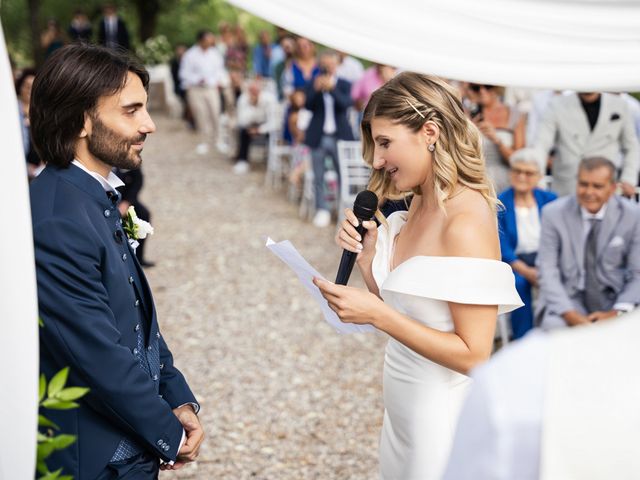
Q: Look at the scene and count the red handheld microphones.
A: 0